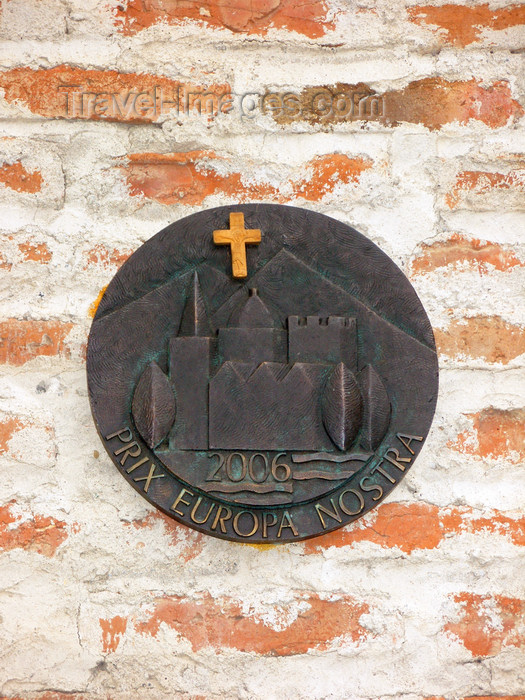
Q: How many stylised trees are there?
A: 3